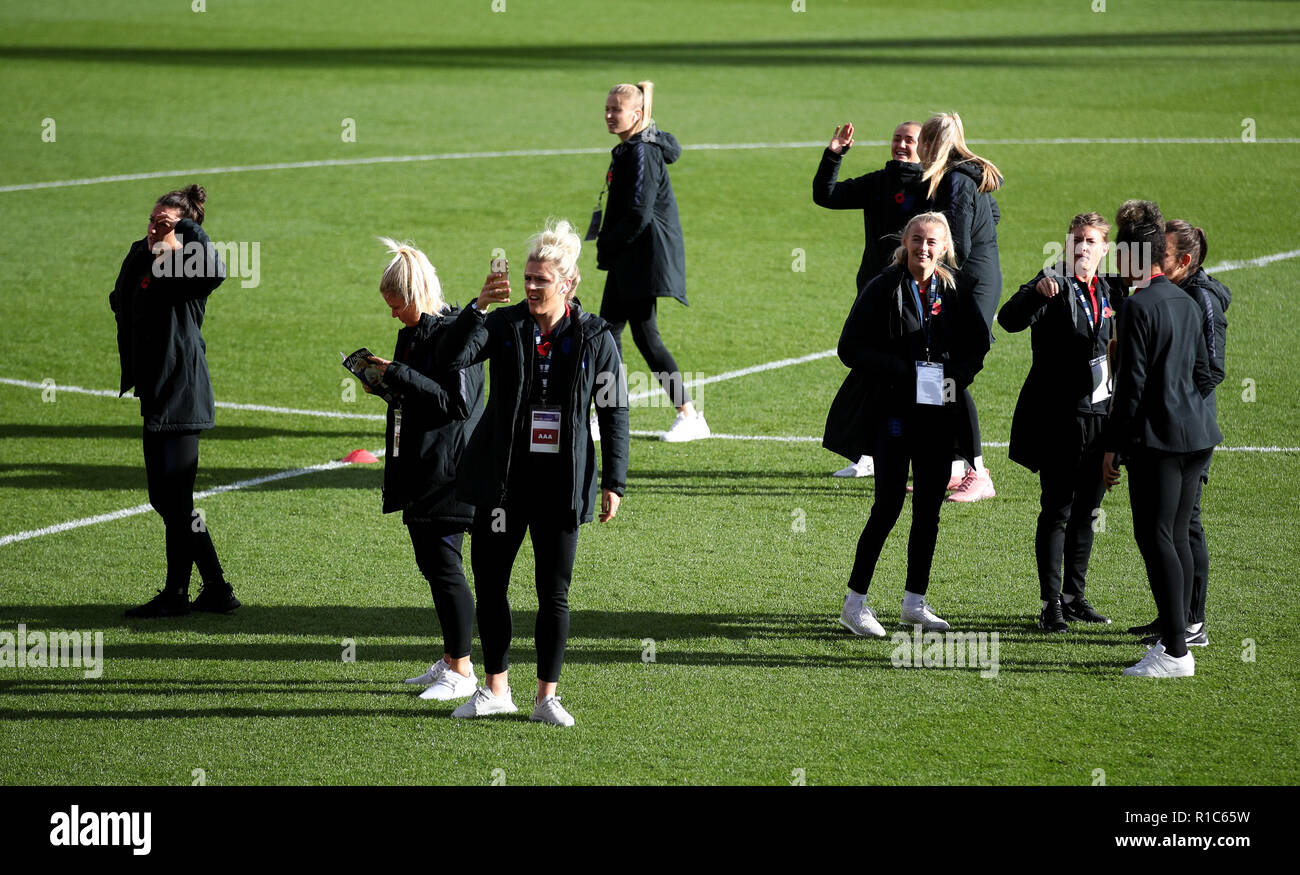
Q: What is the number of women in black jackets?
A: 10